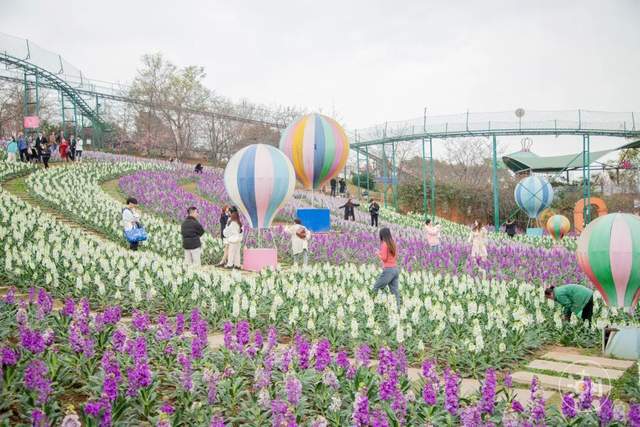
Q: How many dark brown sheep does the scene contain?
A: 0